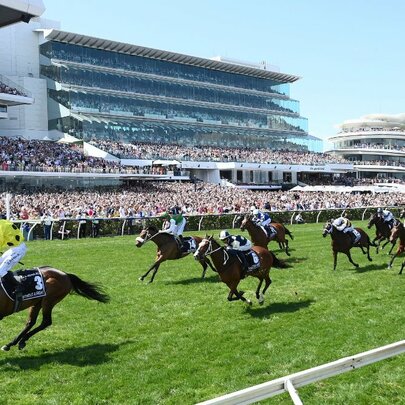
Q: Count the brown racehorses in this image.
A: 7